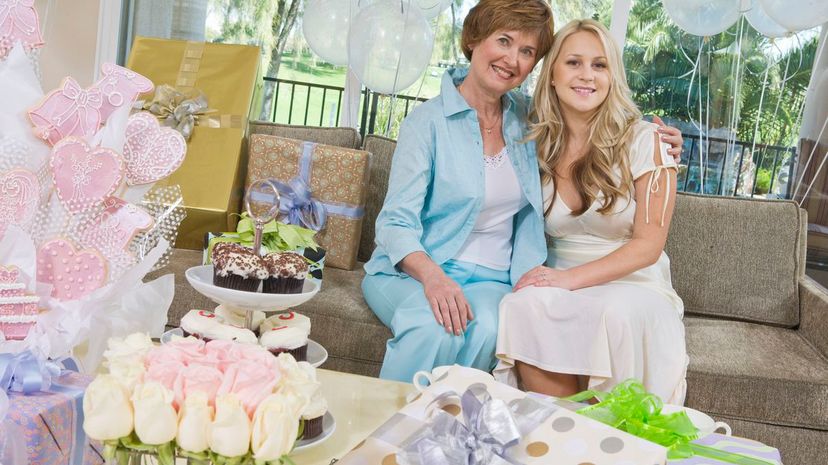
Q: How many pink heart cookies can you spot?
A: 4